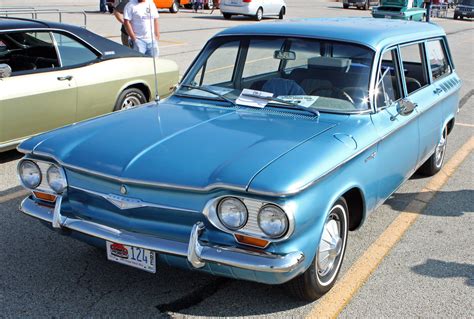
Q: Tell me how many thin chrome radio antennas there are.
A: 1